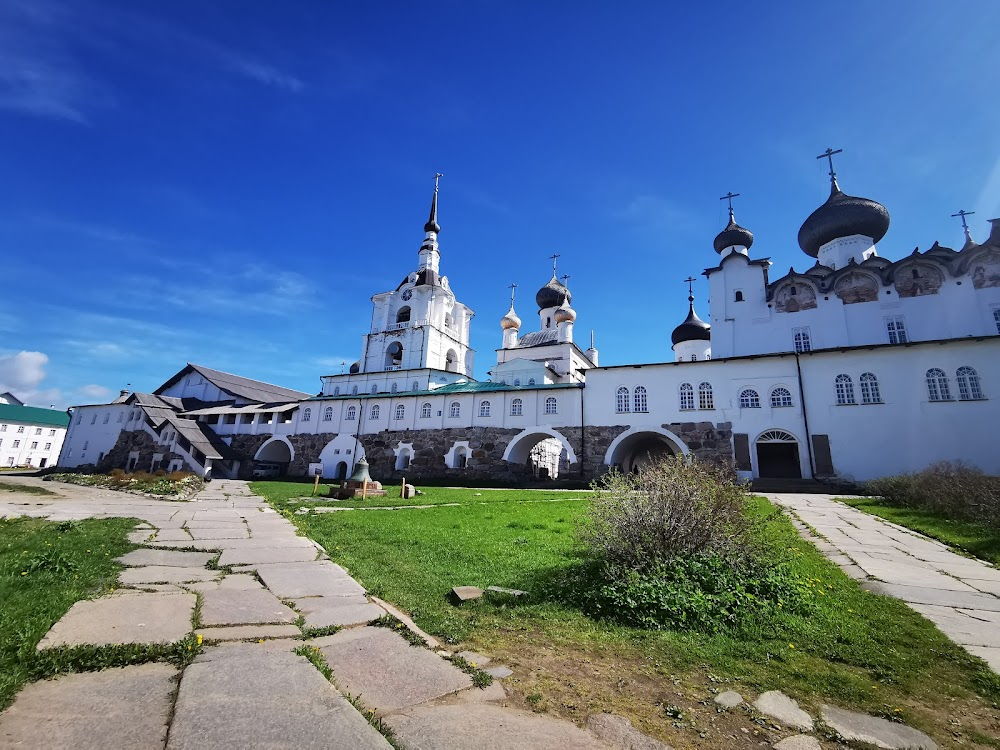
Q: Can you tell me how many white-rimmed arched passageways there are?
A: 3